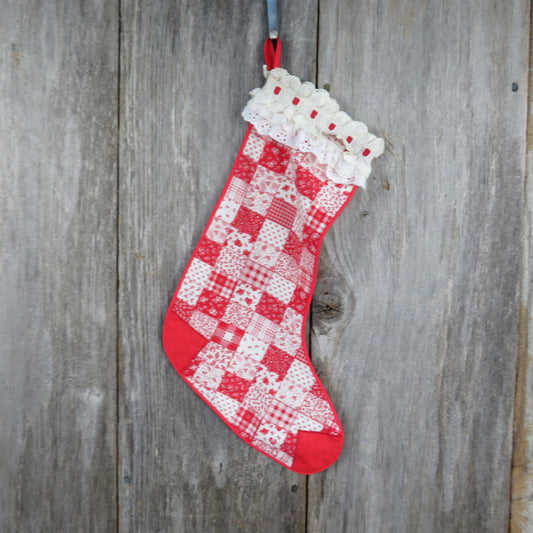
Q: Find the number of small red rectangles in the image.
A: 6